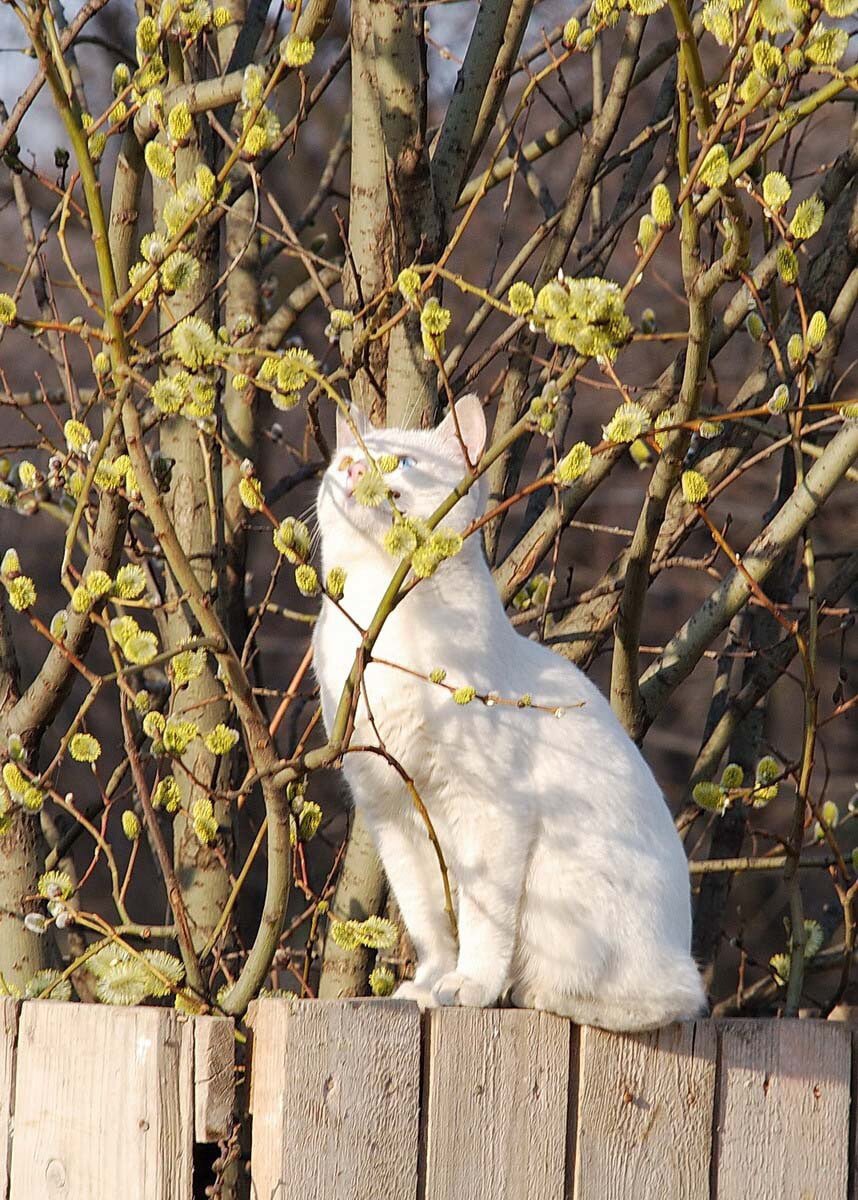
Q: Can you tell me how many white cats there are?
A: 1